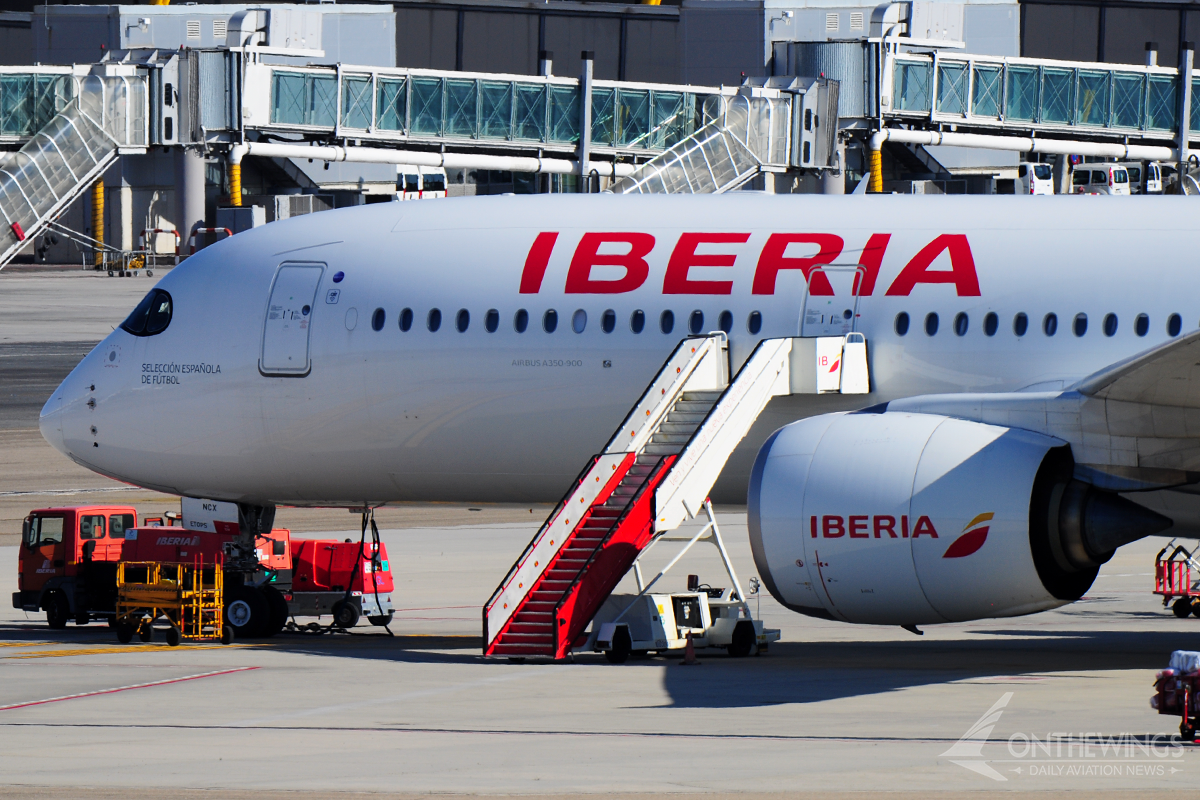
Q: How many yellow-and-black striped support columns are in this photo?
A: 3